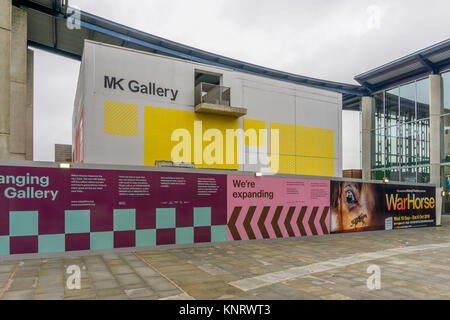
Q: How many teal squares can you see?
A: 11